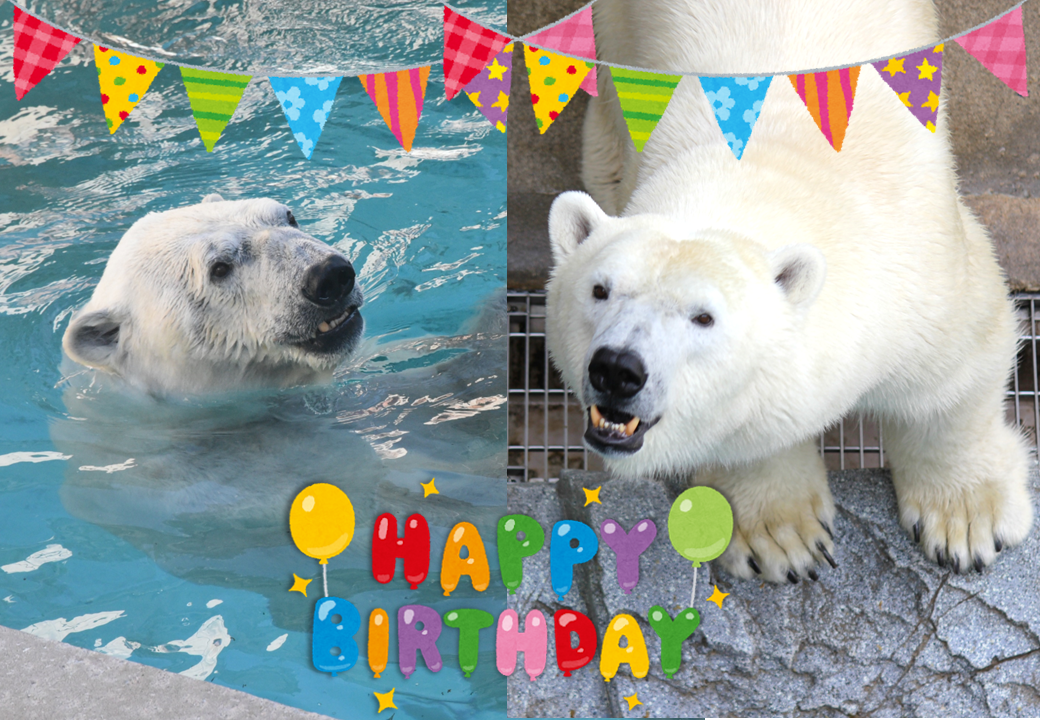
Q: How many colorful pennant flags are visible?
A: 14